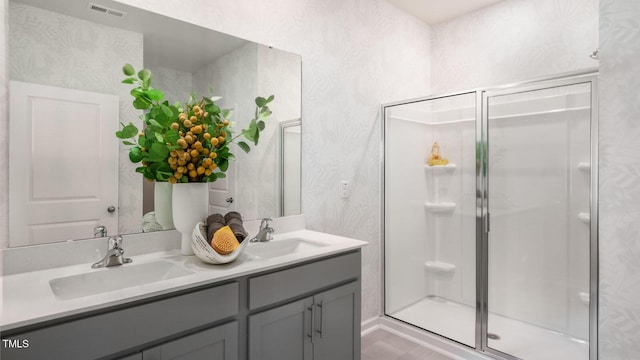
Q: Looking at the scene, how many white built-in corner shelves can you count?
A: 6